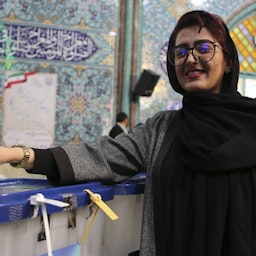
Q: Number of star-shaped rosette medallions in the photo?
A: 1